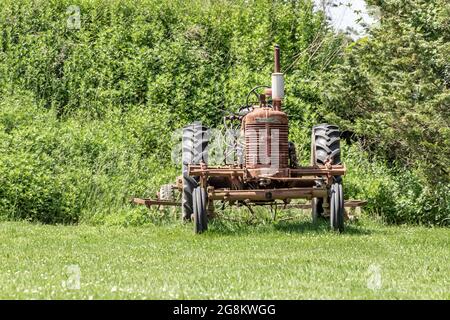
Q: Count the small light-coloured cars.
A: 0